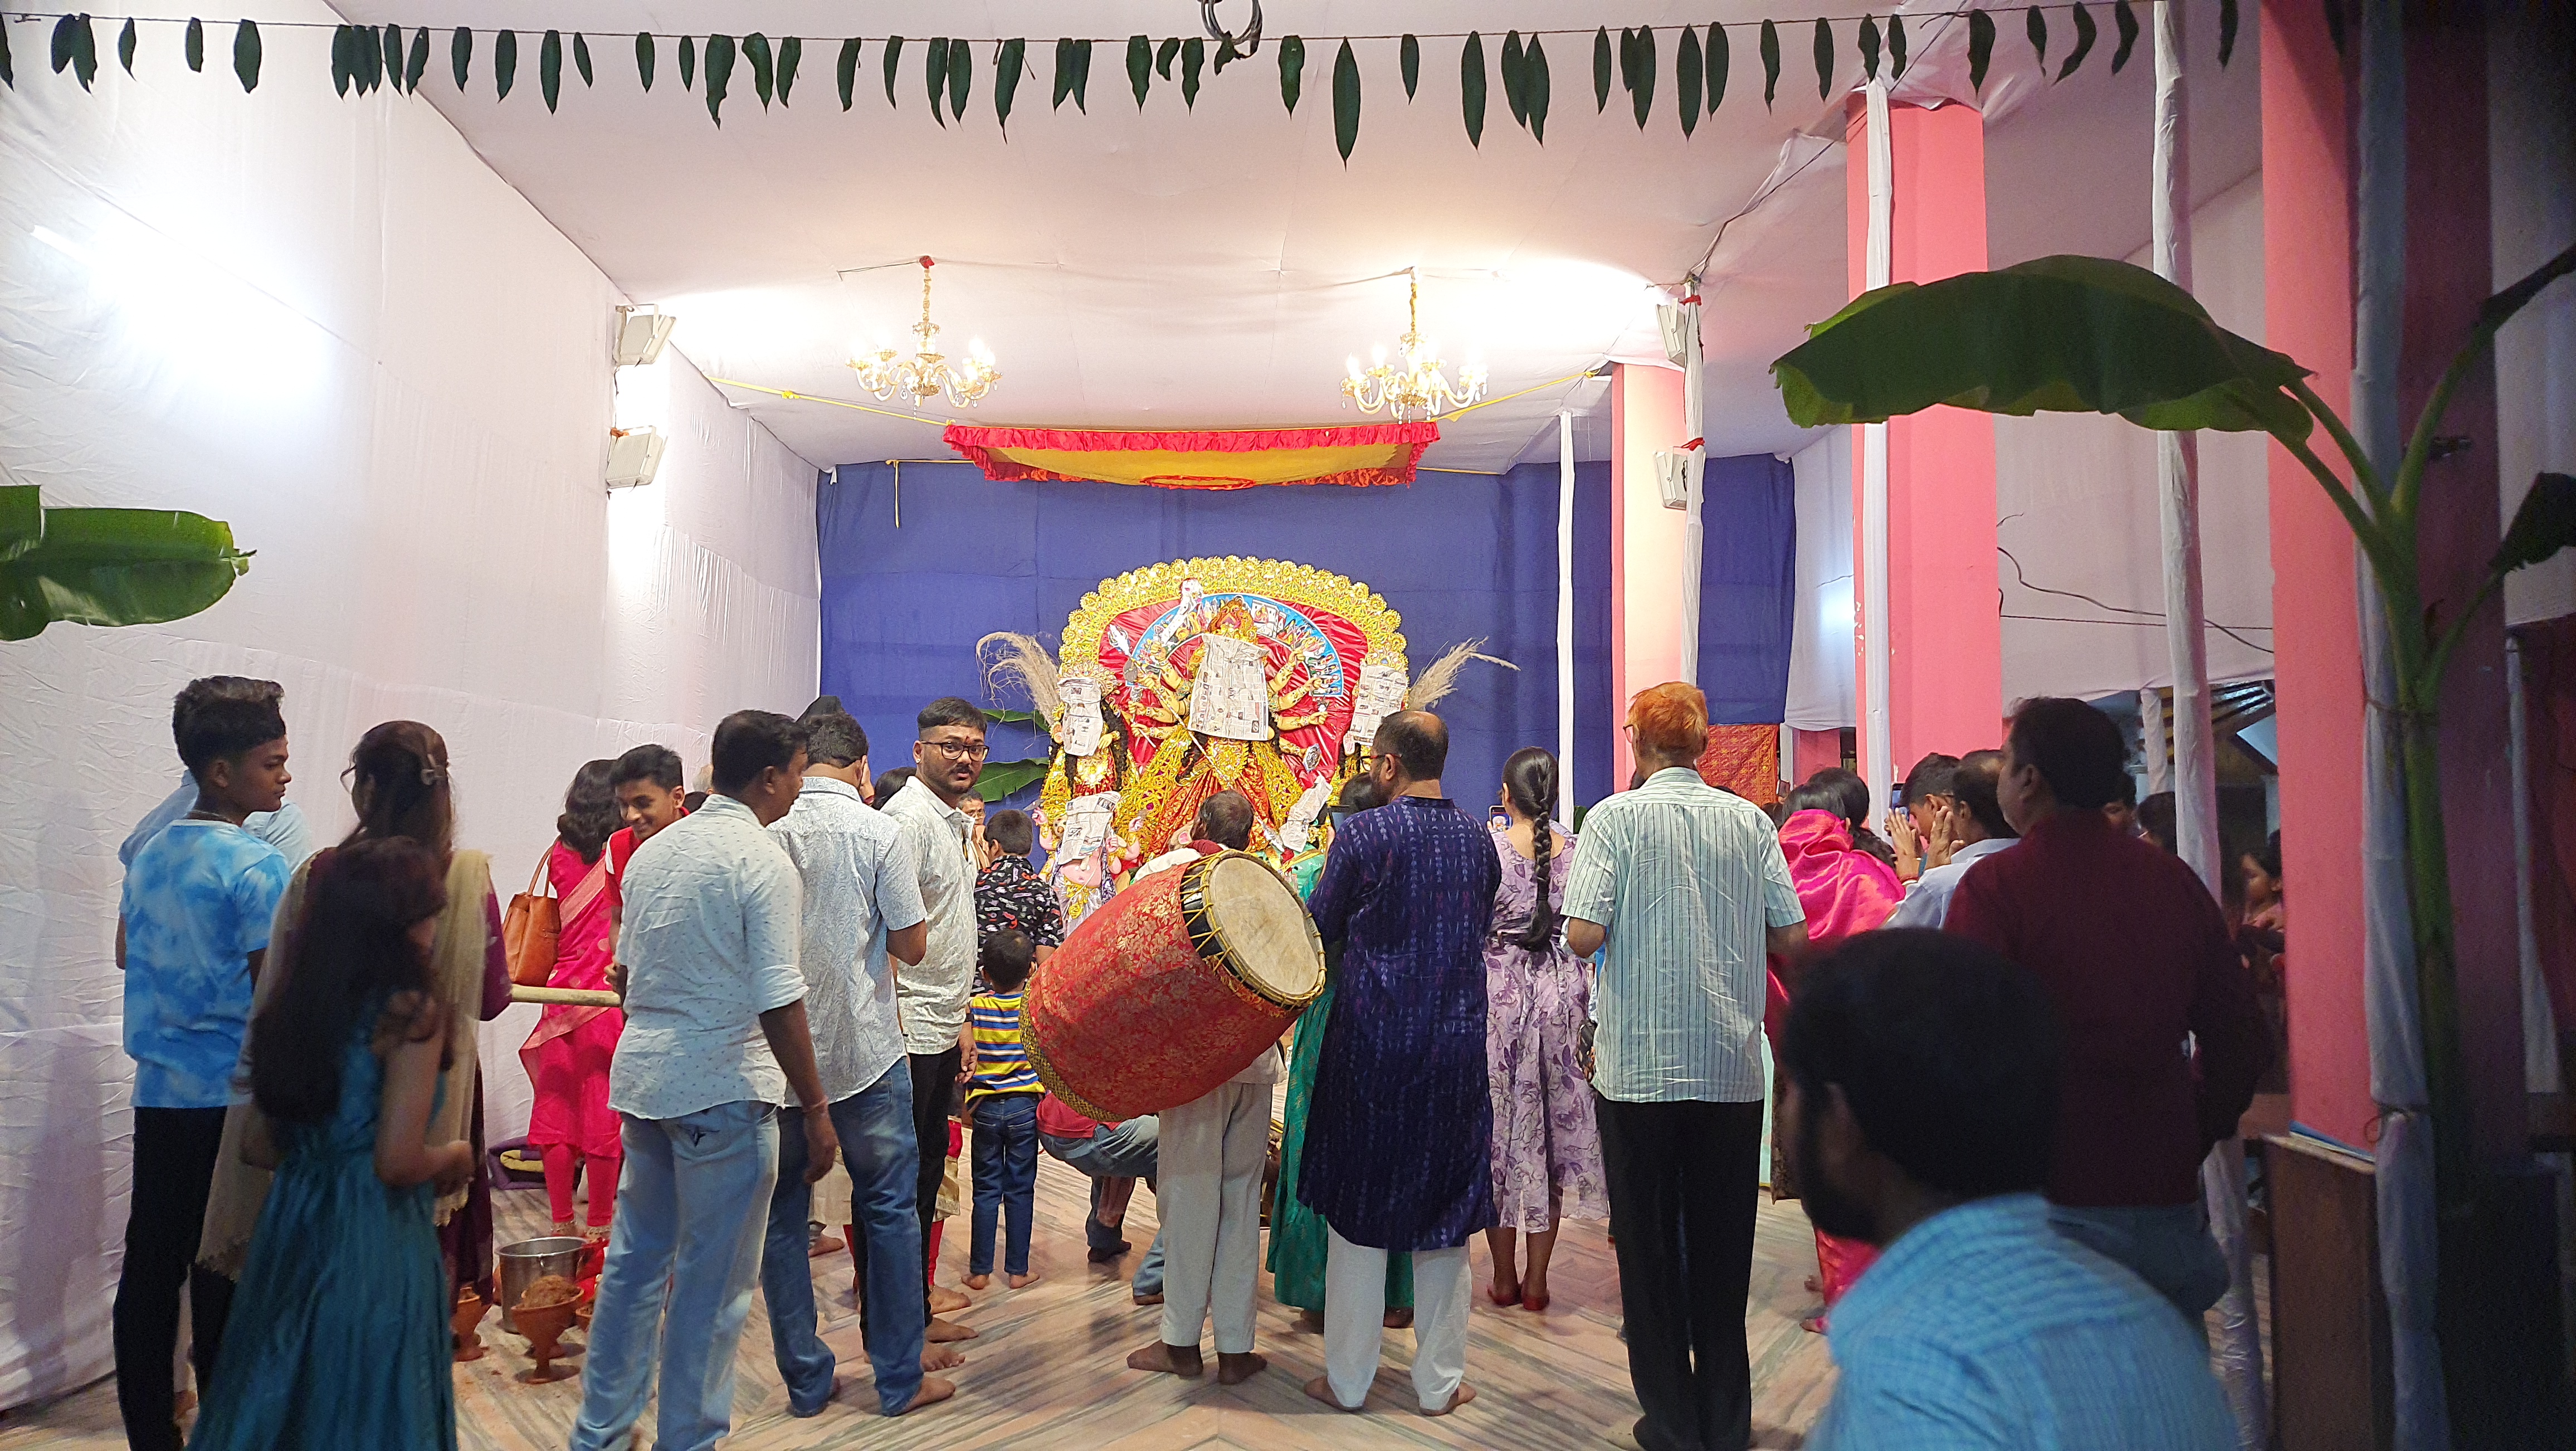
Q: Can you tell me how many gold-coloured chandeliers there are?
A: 2